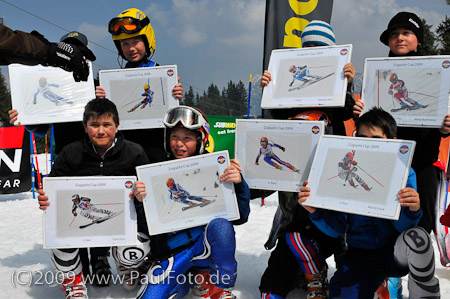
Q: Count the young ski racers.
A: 8